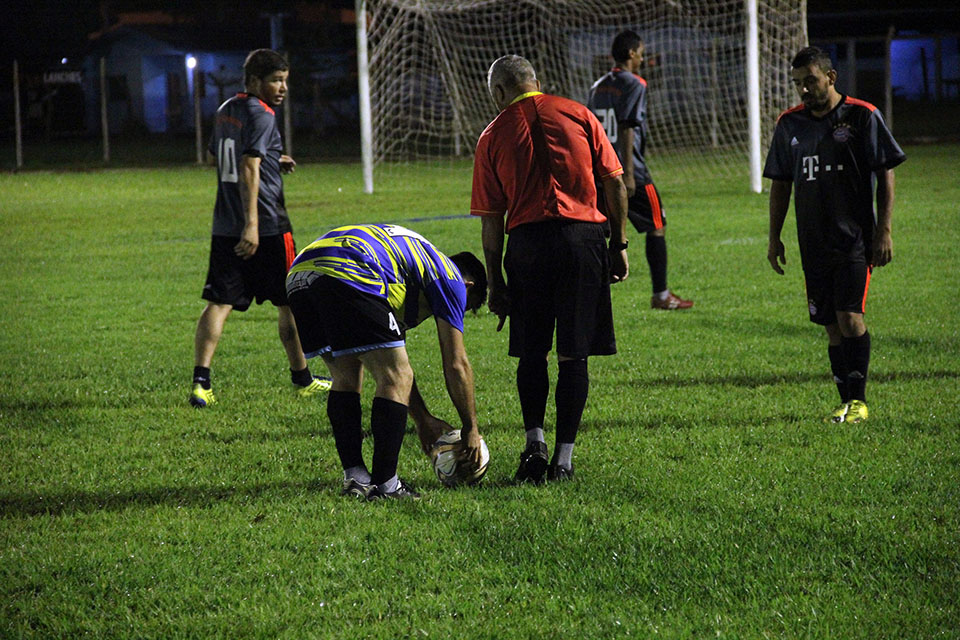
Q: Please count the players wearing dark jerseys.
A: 3